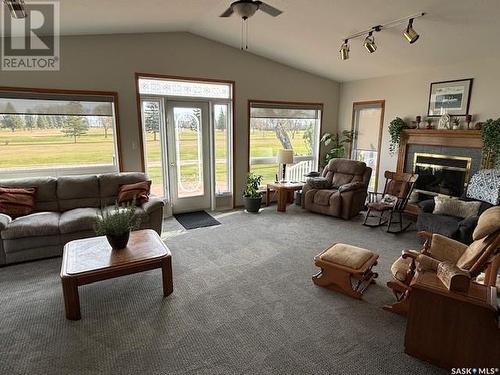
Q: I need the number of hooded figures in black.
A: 0